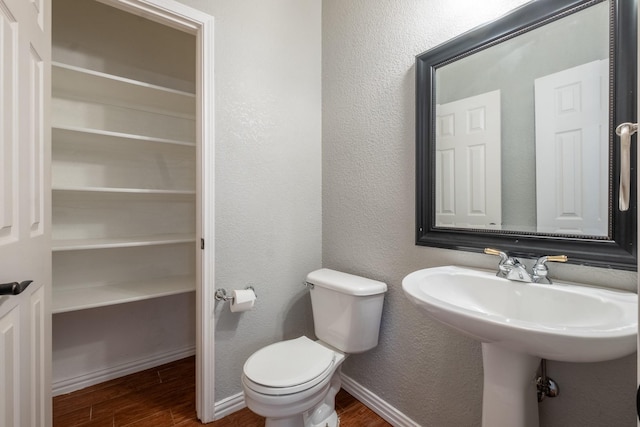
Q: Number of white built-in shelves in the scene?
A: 5